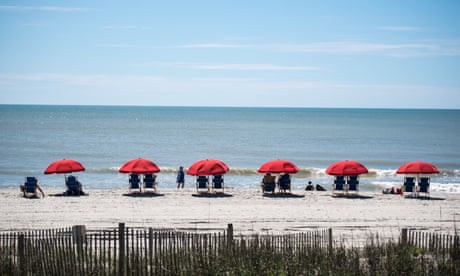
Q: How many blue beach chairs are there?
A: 12